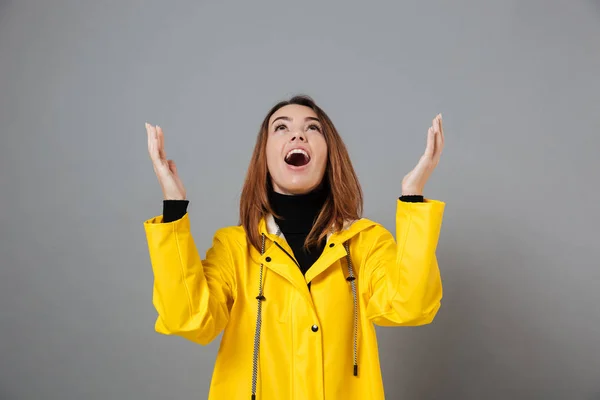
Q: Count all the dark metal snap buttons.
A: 3